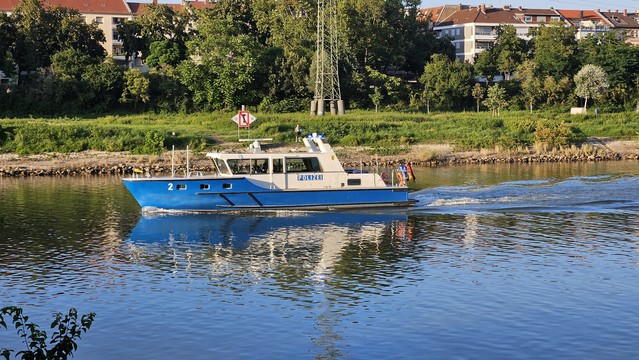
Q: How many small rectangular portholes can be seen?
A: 3